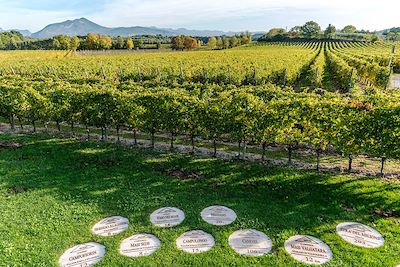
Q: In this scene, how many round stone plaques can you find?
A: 9